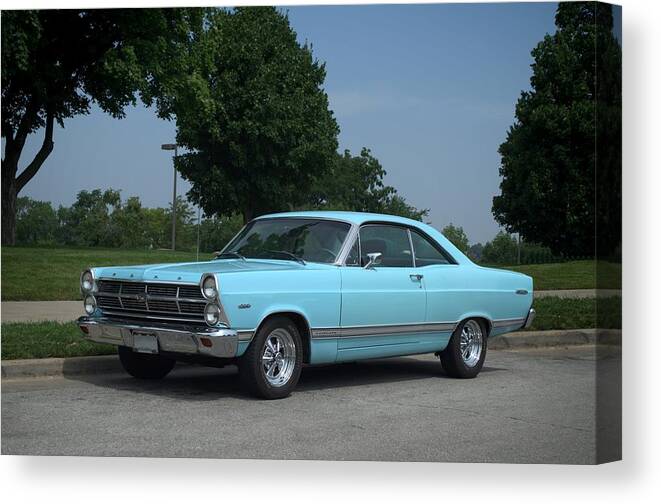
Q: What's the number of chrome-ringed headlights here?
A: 4